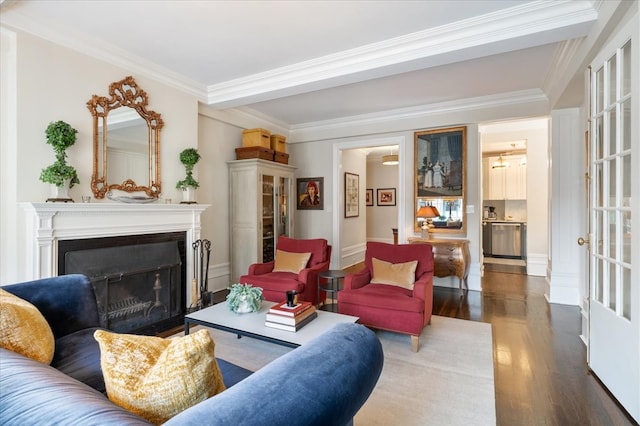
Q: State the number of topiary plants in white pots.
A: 2